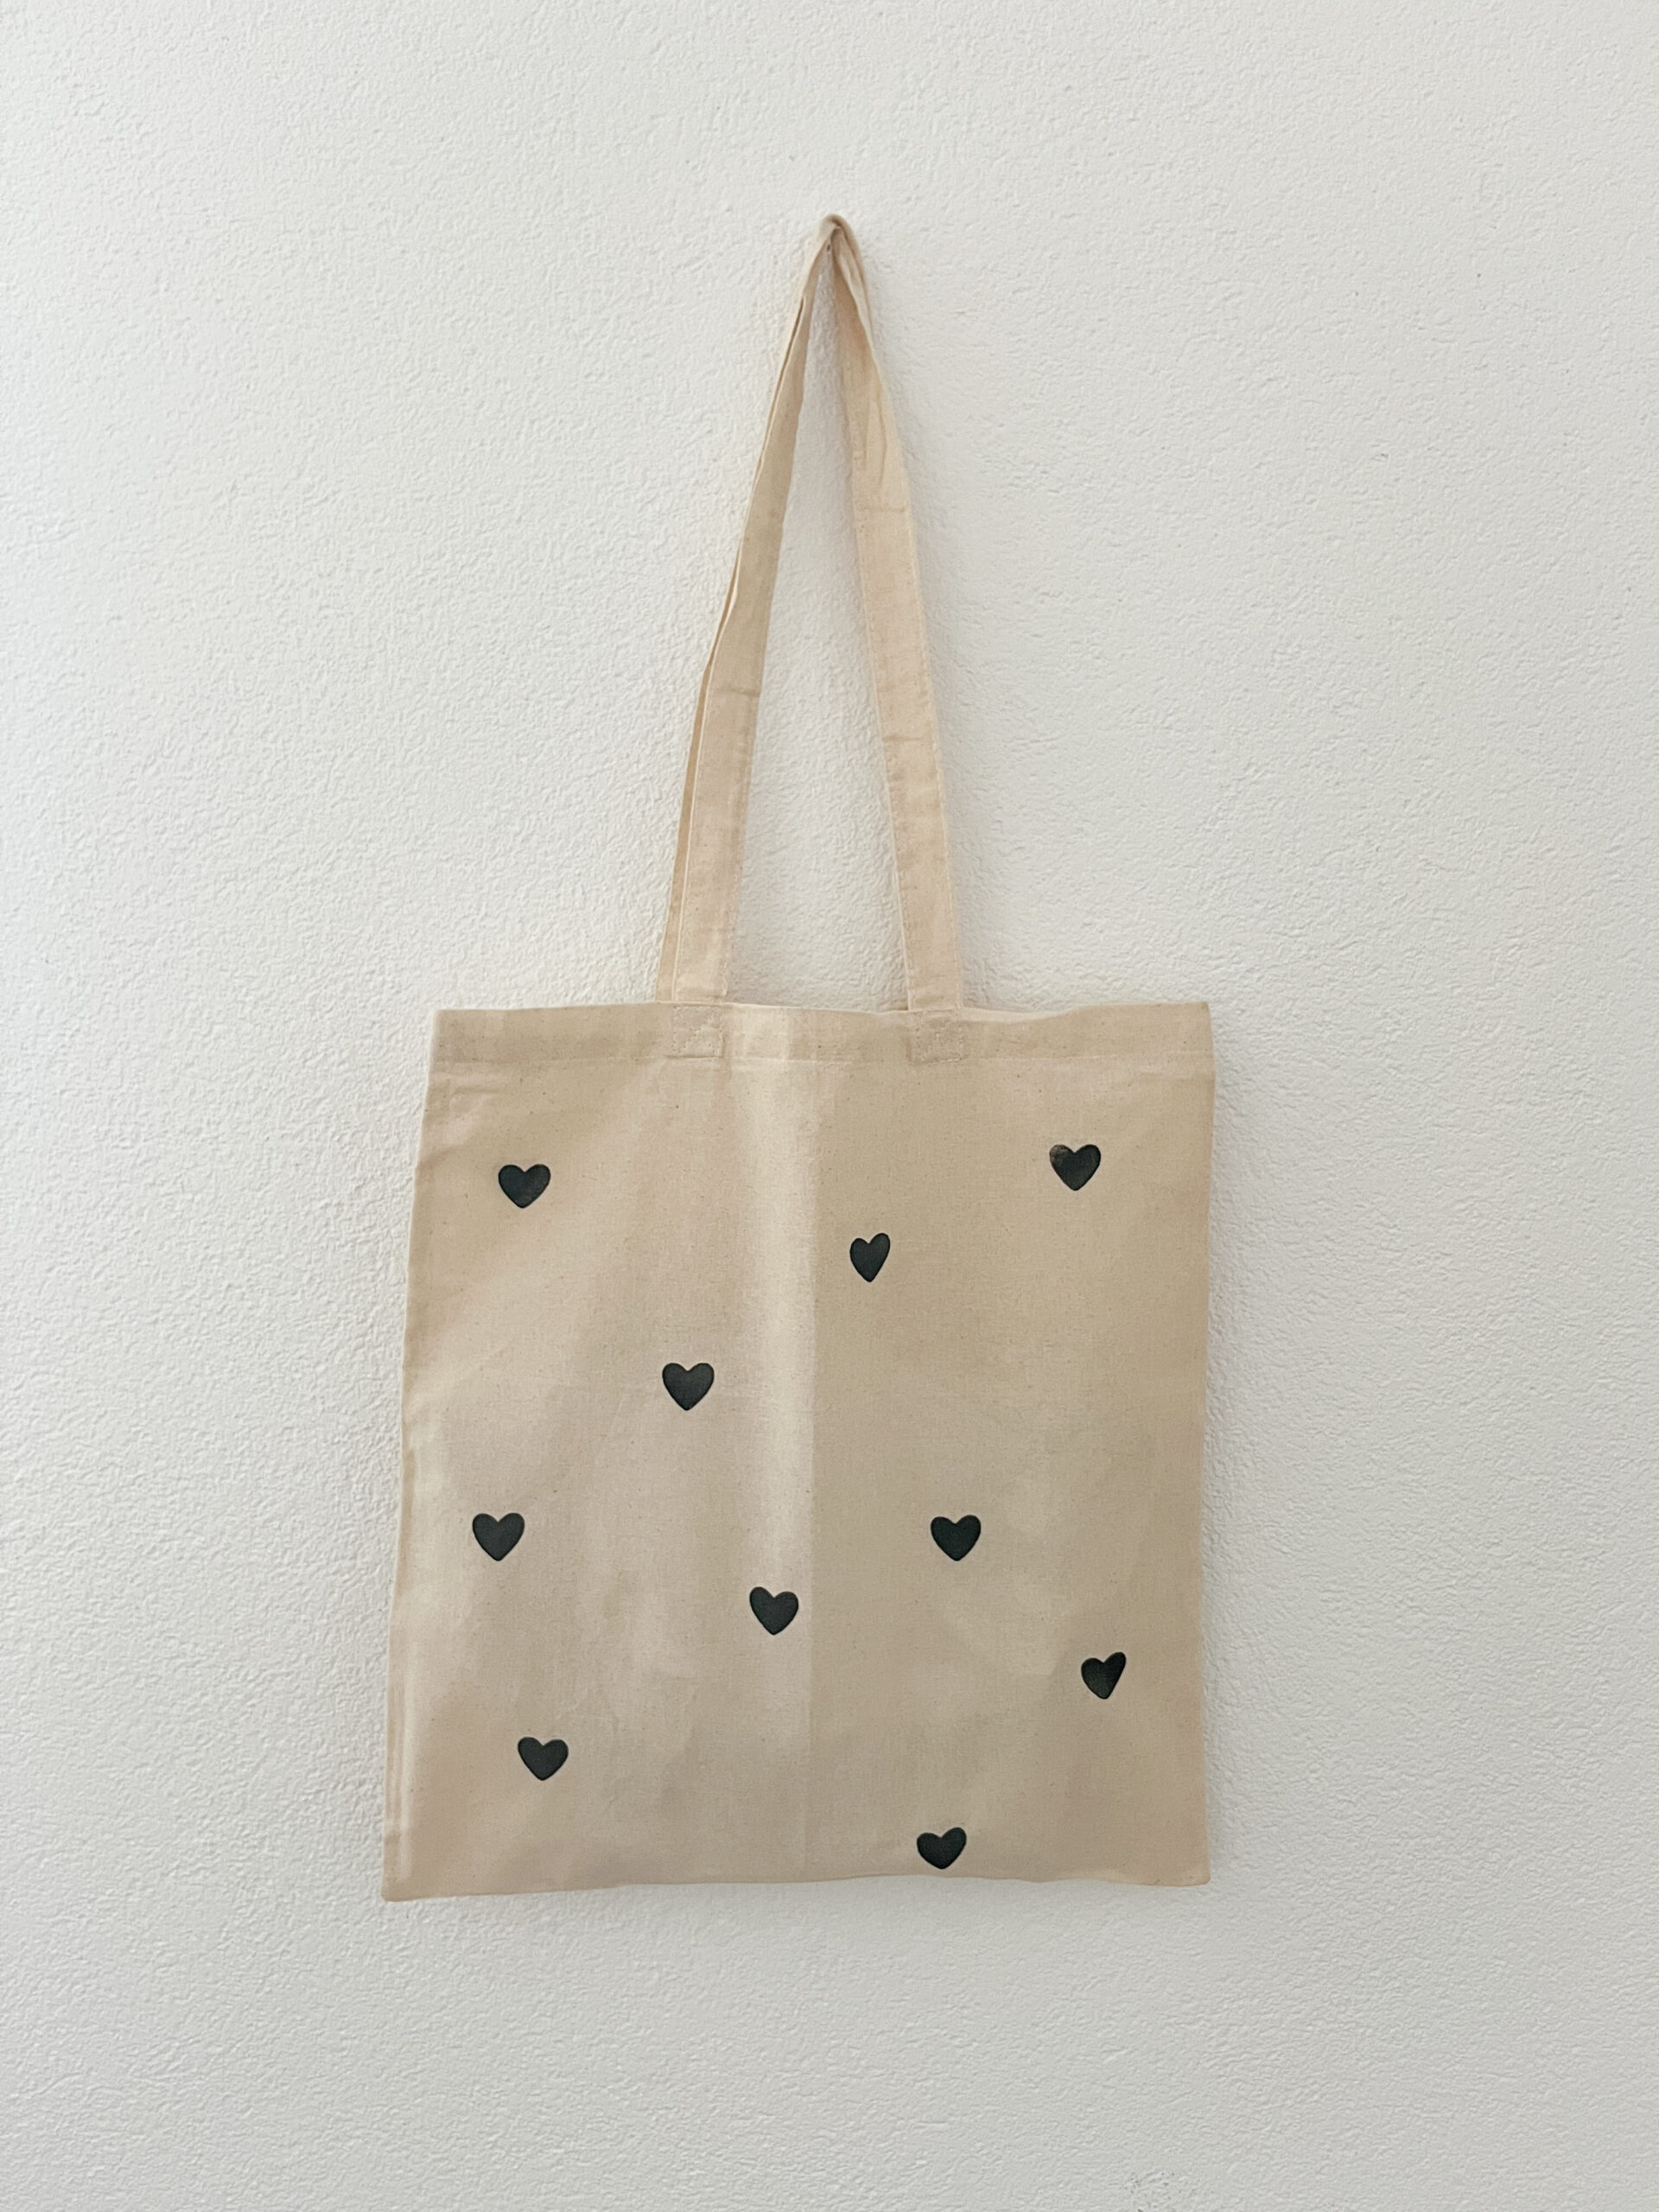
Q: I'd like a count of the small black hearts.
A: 10